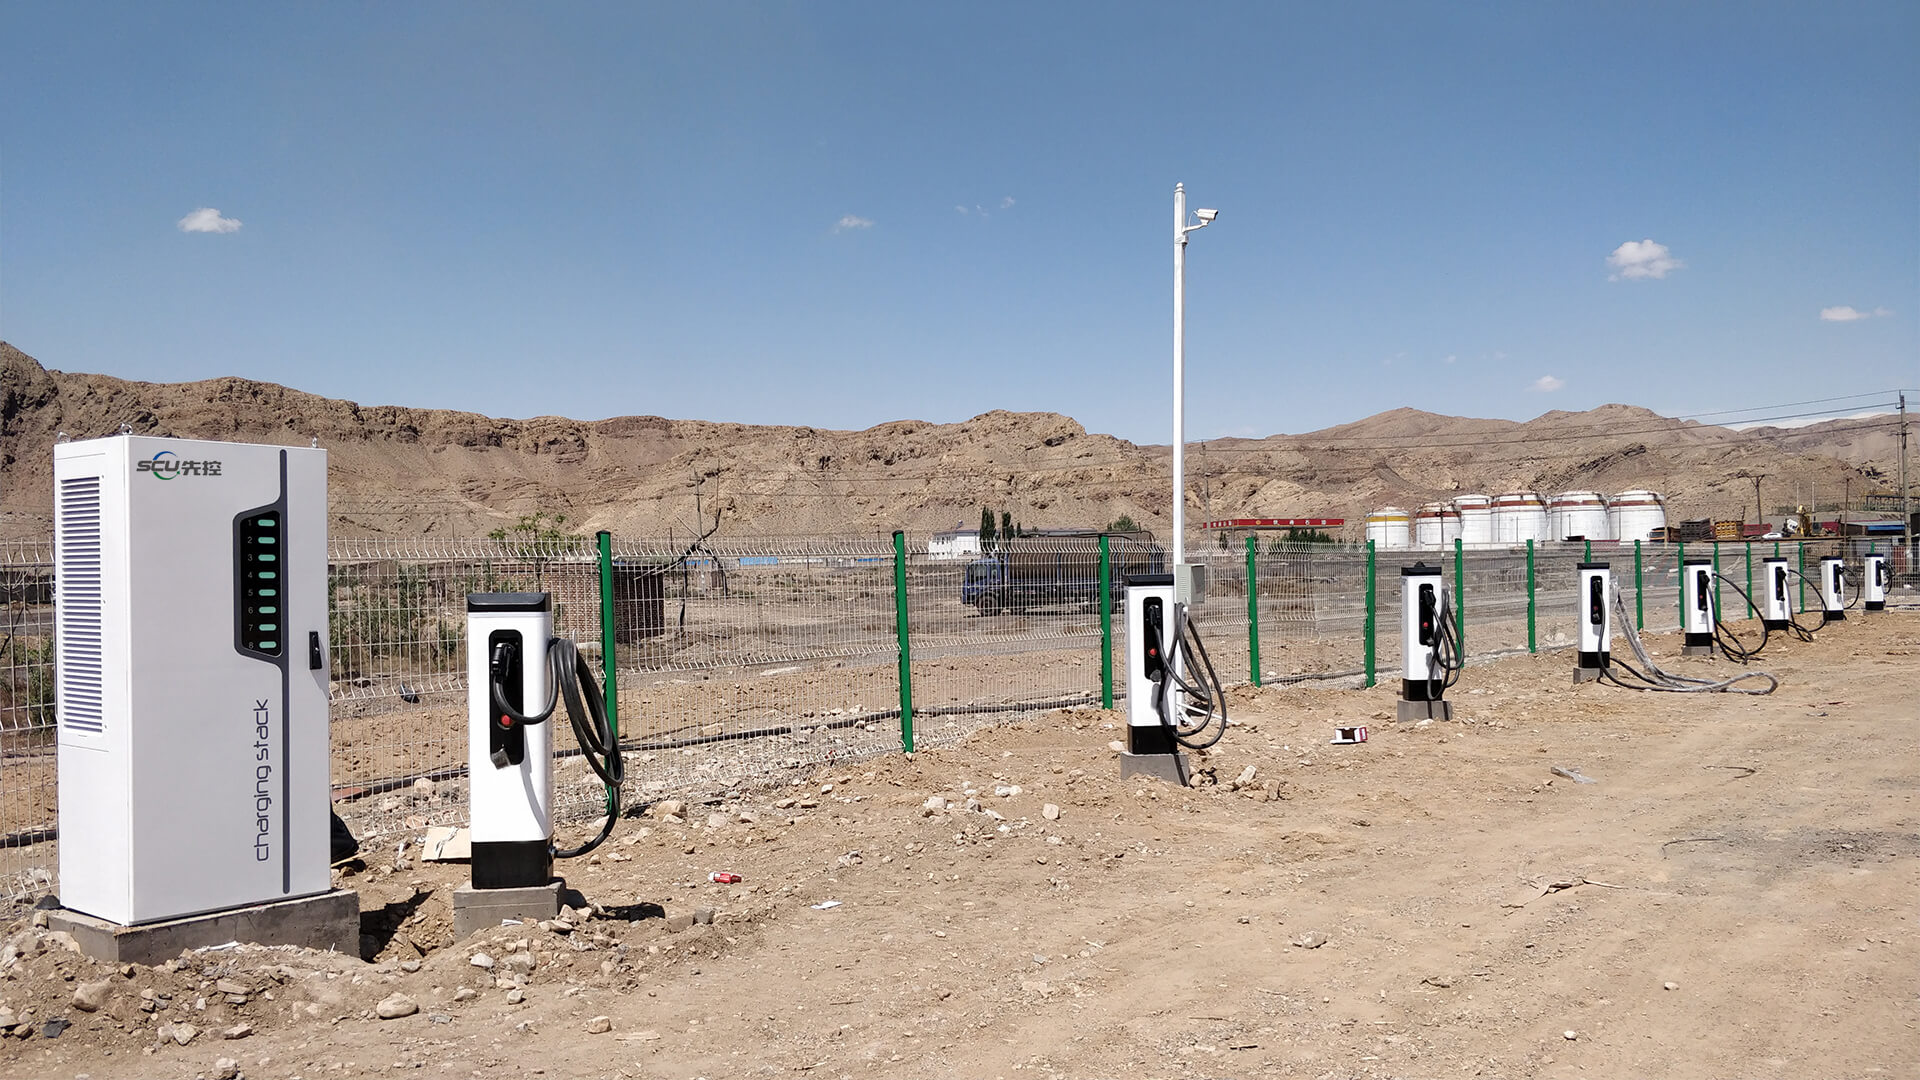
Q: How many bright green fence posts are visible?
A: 15